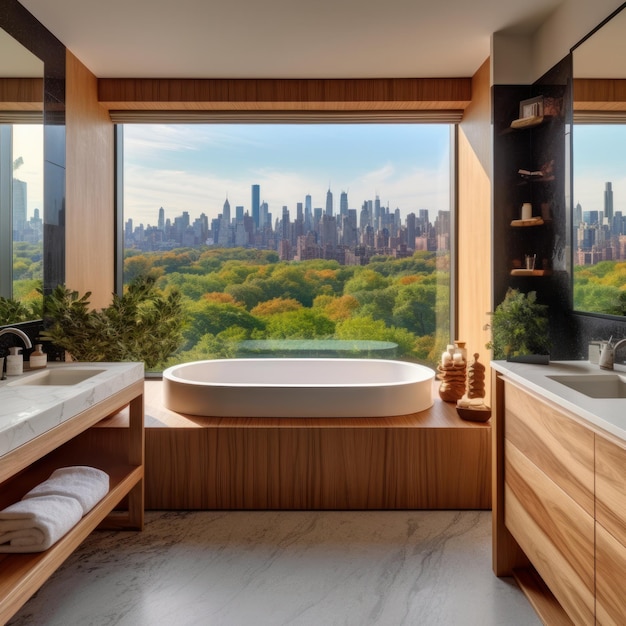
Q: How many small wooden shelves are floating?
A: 4